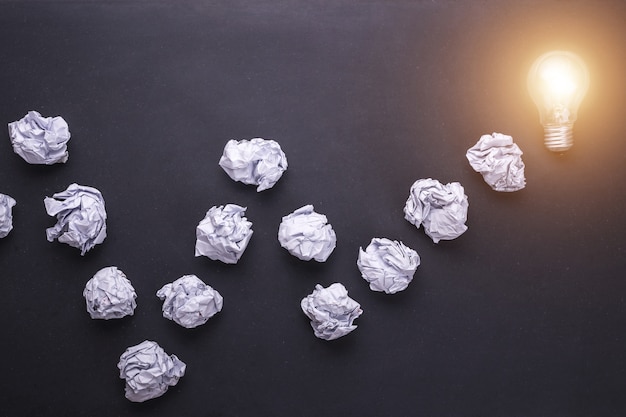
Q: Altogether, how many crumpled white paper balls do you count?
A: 13